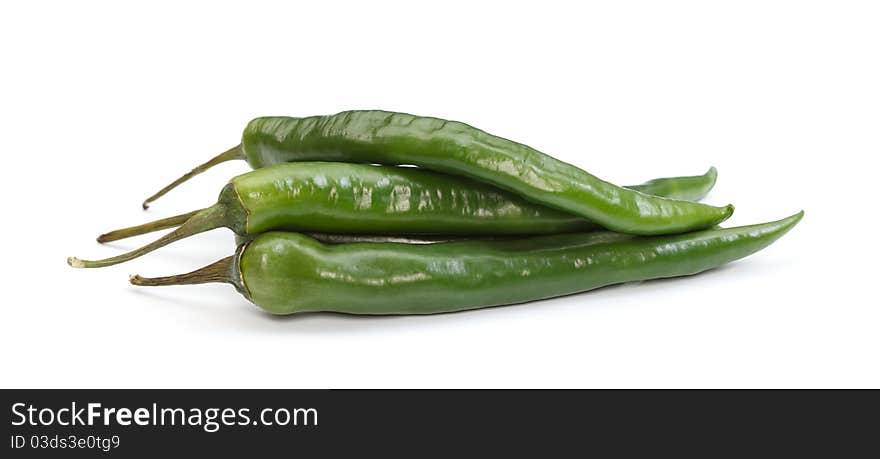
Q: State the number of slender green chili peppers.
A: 4